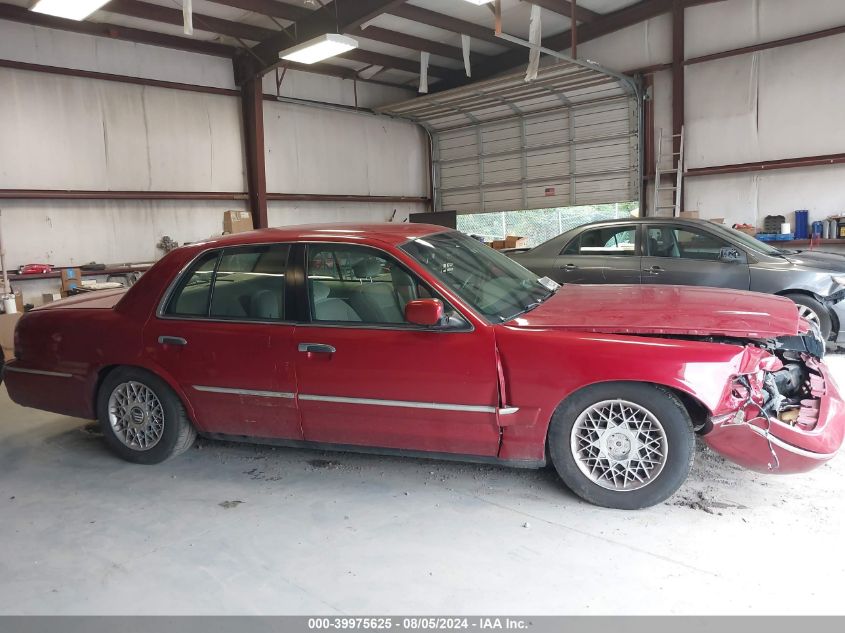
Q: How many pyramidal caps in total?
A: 0